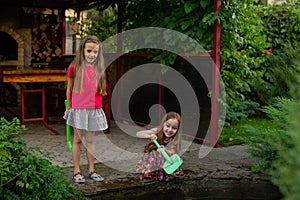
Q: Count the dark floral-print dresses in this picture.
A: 1